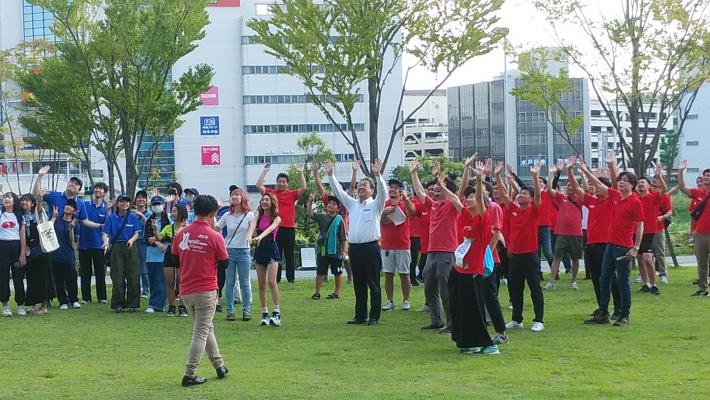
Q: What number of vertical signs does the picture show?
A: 3